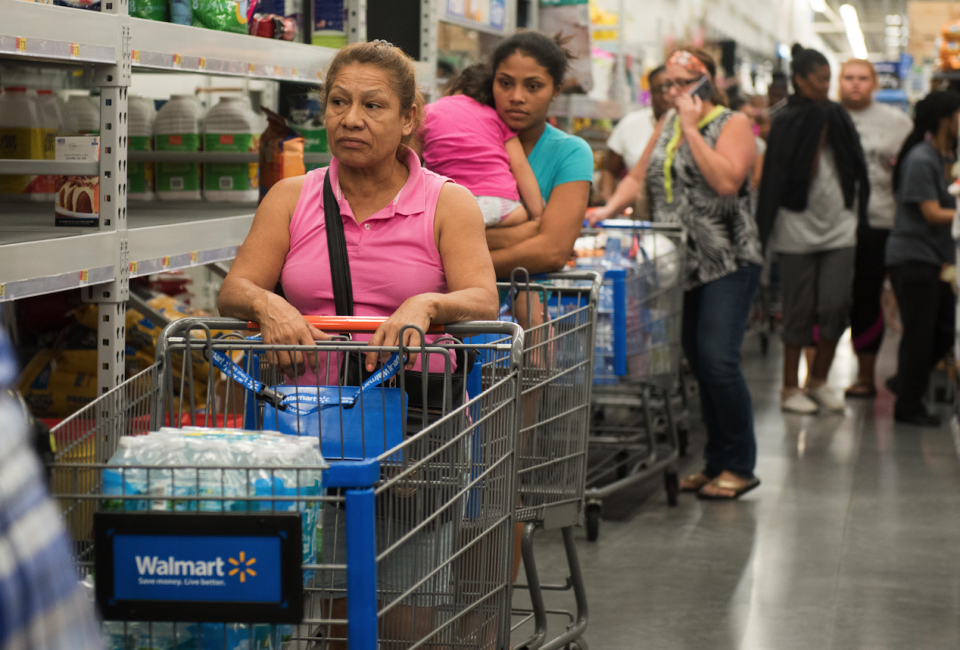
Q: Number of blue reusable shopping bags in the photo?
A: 0